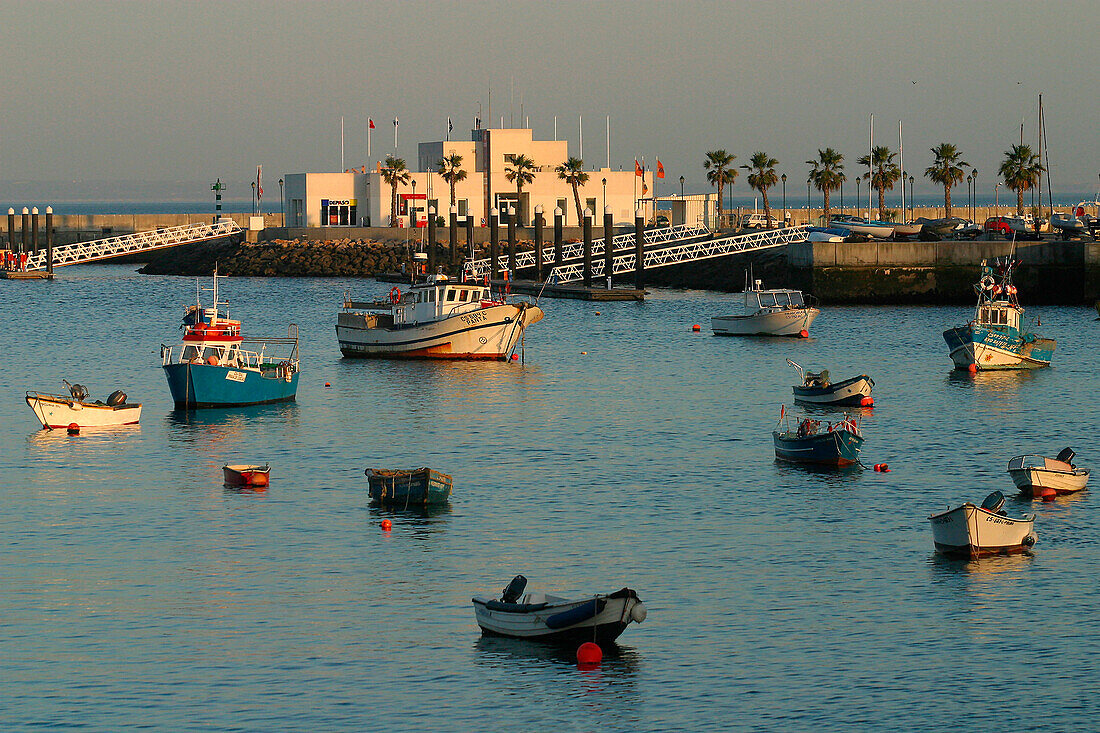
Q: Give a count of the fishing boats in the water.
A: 12